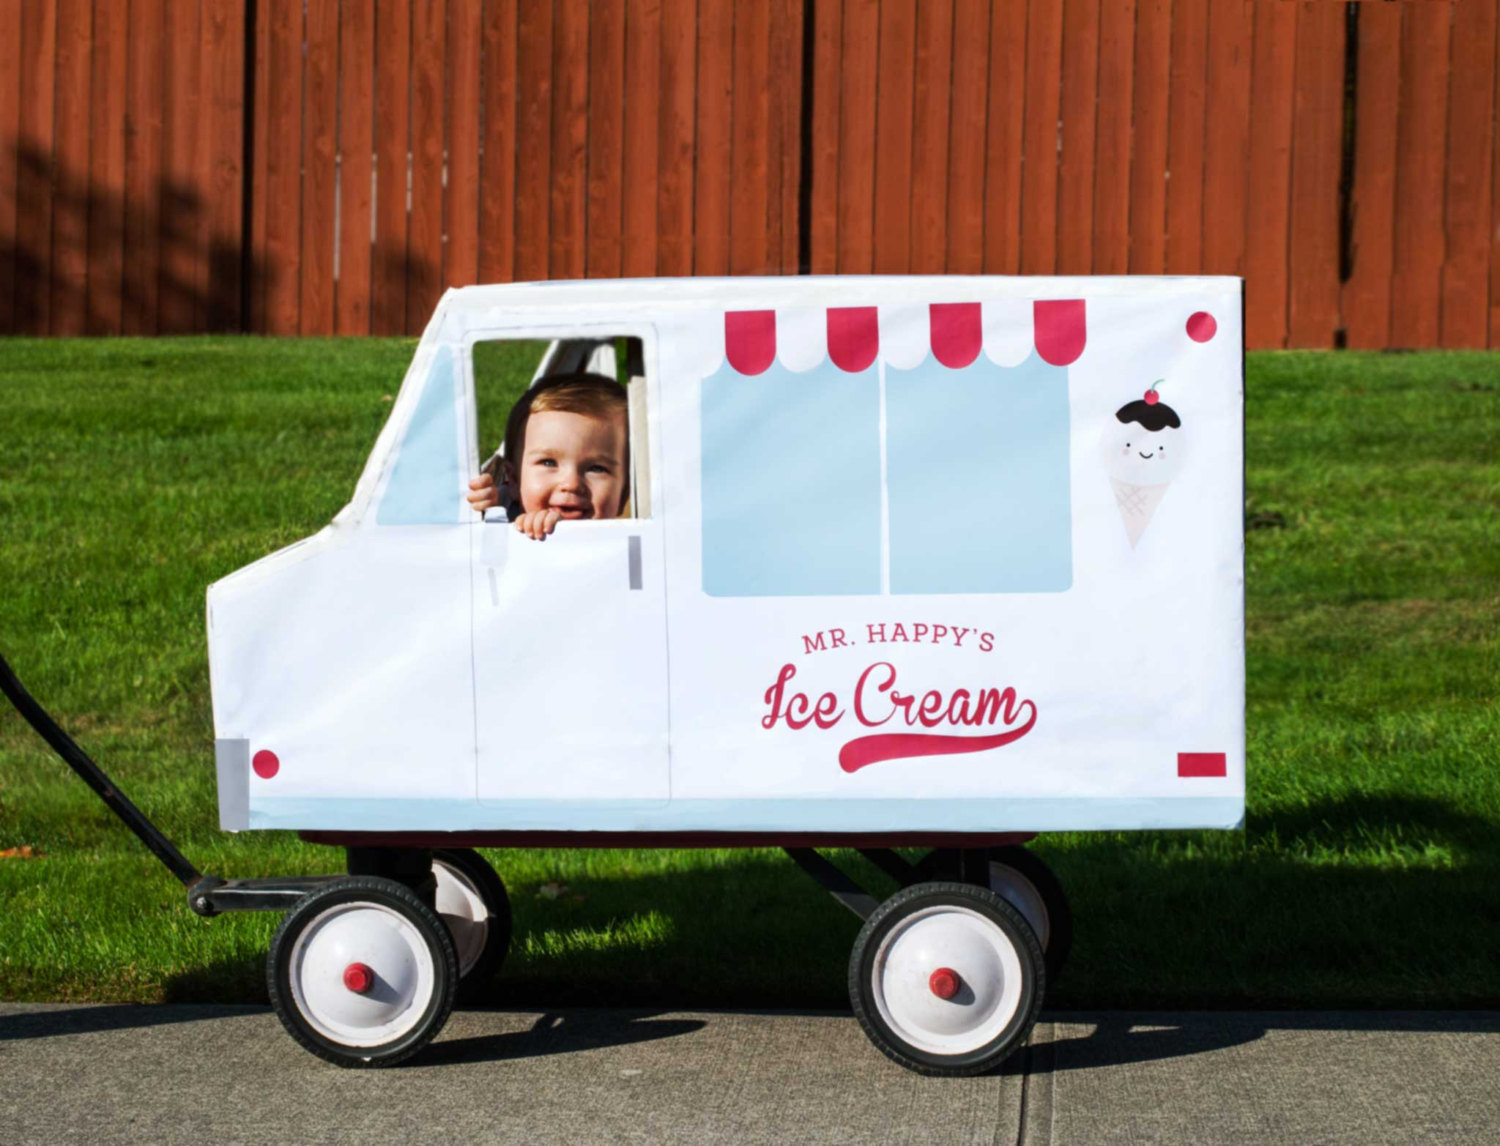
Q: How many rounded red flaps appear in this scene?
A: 4